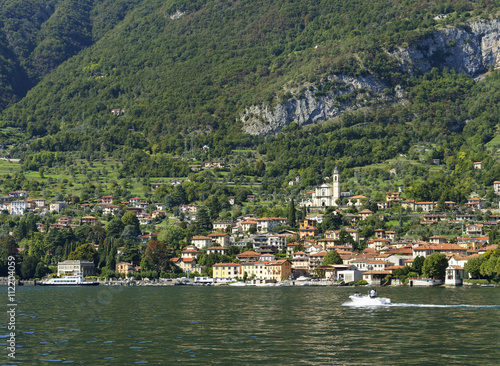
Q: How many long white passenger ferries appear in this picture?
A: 1